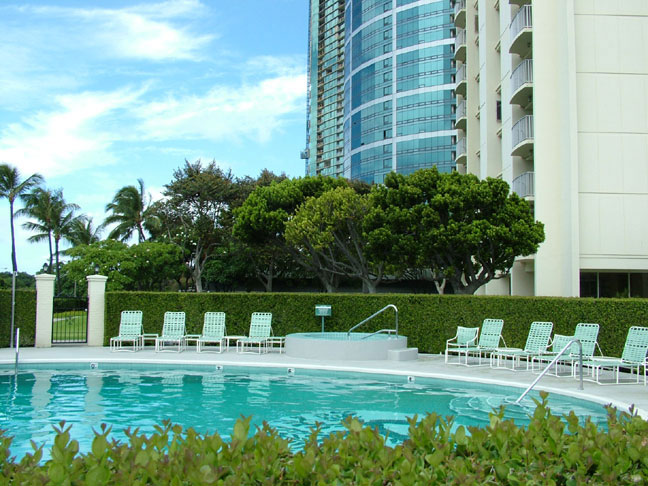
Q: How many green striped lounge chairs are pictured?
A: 8